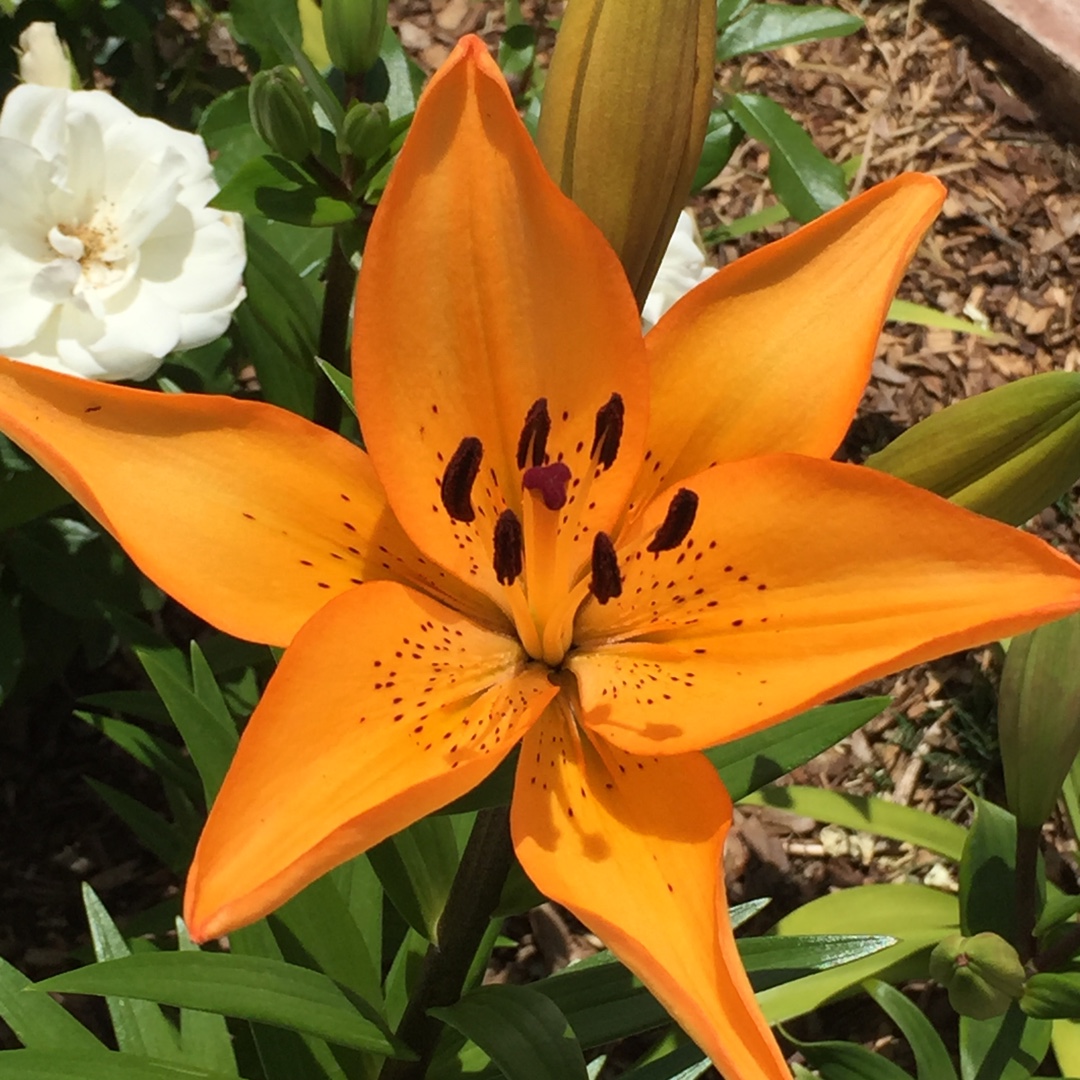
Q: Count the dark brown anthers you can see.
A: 6